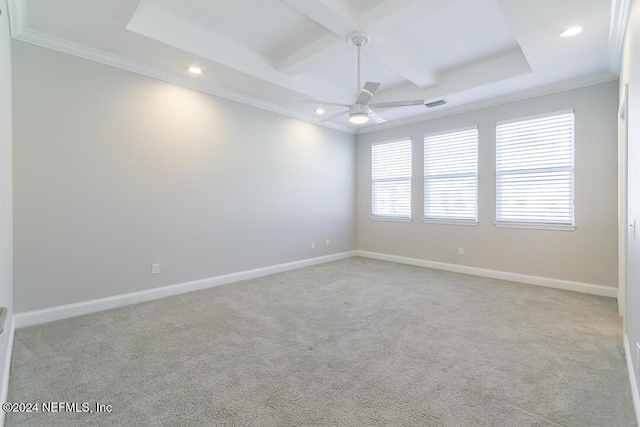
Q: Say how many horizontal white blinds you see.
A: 3